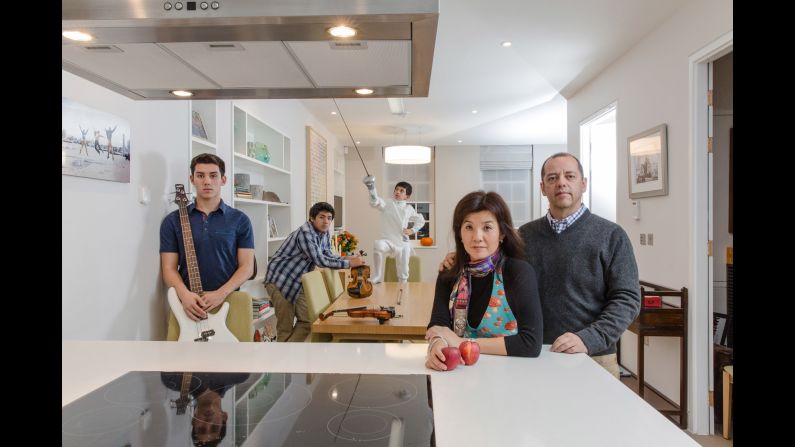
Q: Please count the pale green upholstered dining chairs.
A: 4